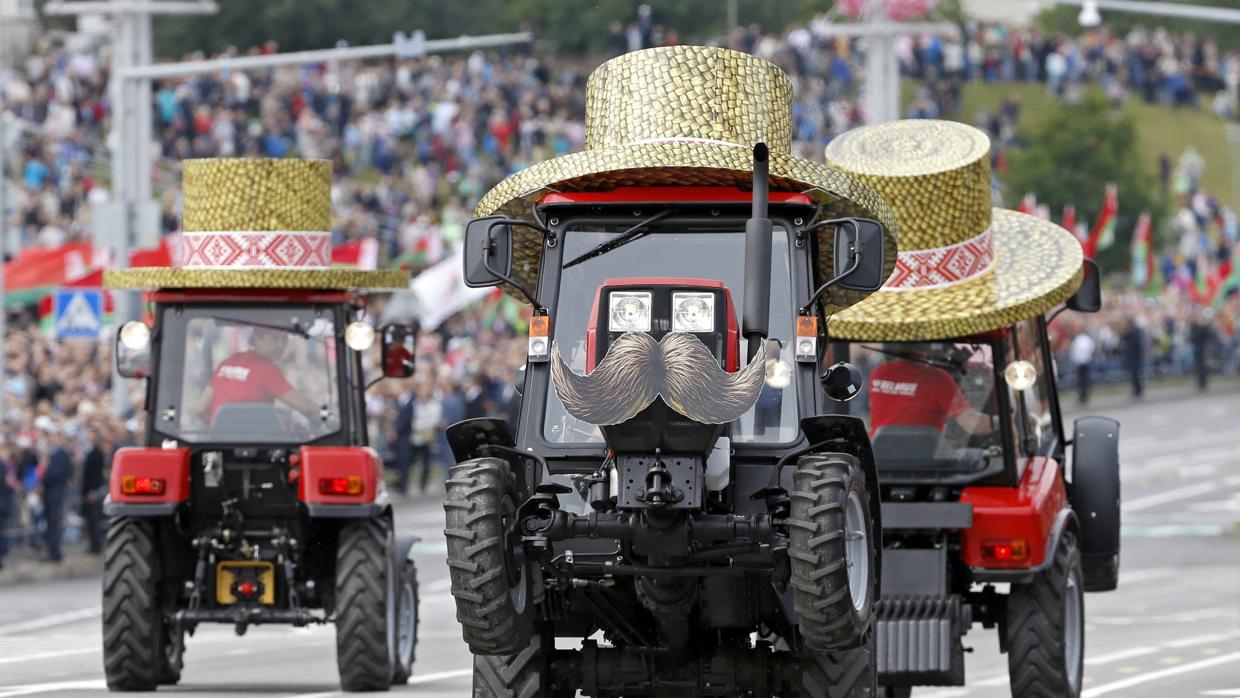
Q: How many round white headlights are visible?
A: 4